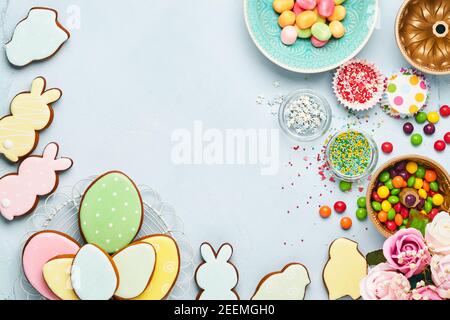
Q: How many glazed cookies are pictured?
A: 12